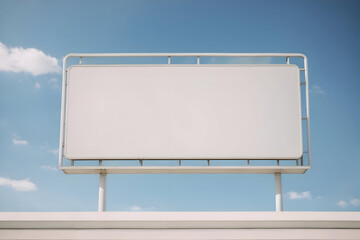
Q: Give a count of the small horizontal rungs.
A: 4